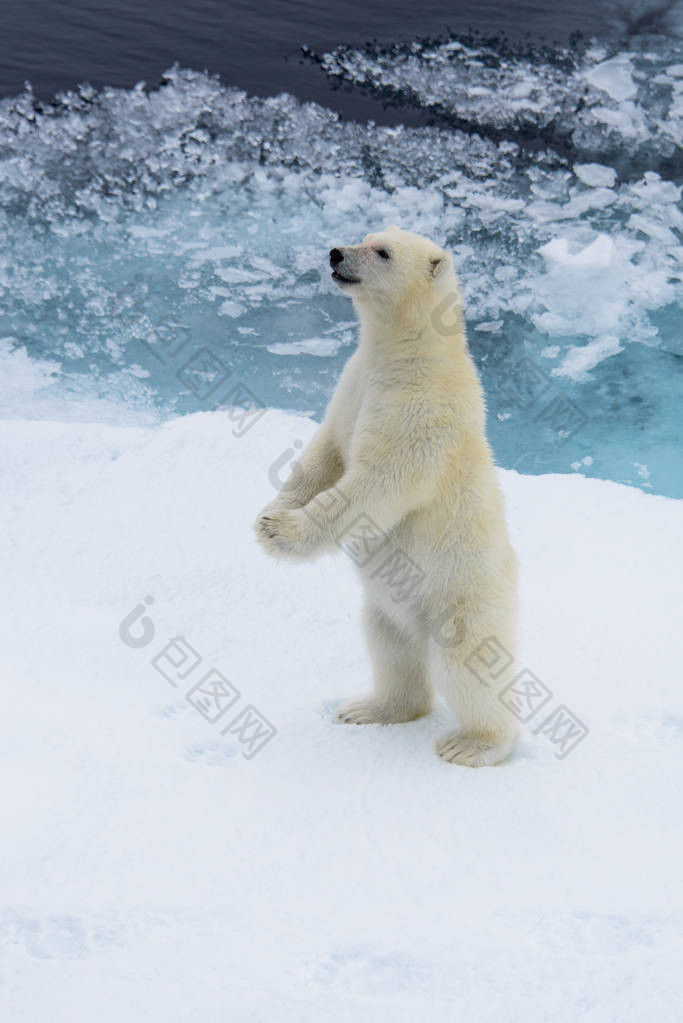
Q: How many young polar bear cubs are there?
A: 1